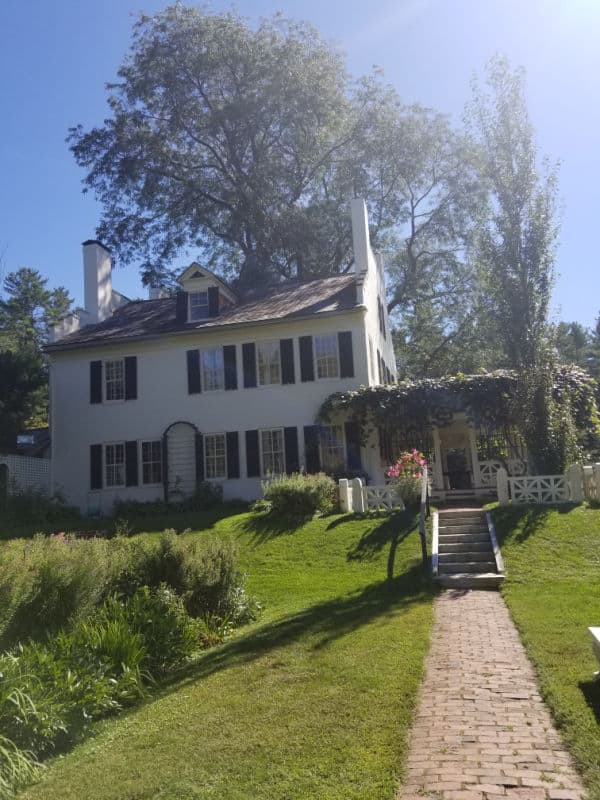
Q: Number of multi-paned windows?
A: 10